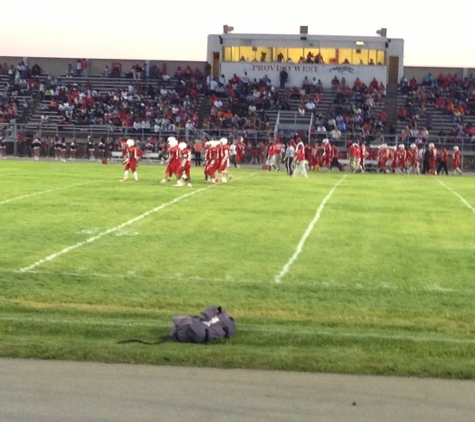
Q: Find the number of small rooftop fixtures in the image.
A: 3